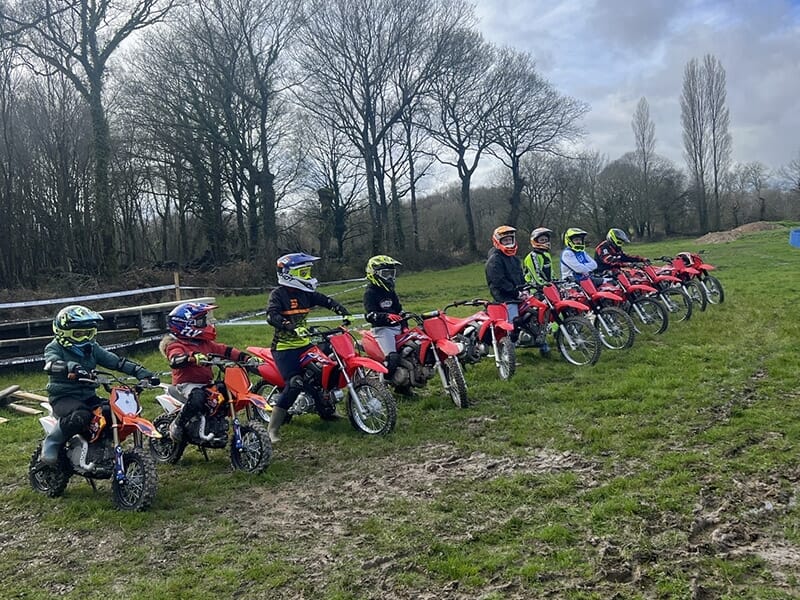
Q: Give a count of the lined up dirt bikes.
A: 11